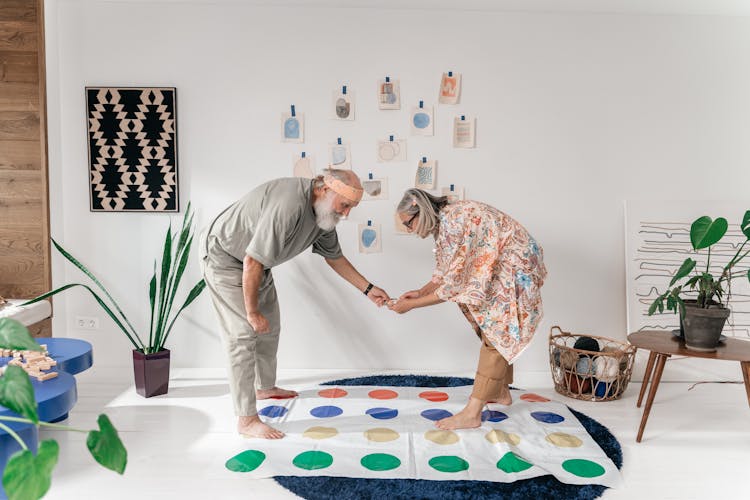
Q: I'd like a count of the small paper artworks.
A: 14